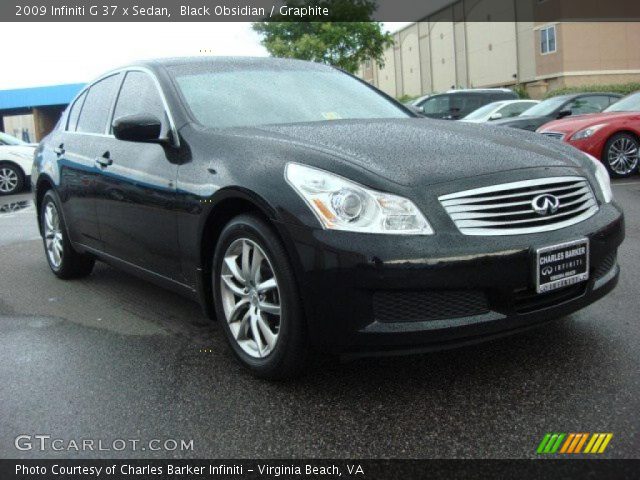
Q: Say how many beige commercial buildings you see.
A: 1